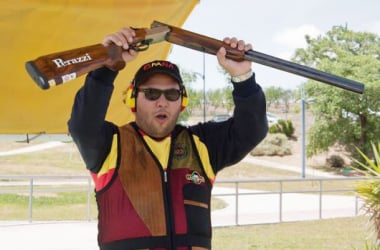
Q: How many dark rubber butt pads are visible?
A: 1